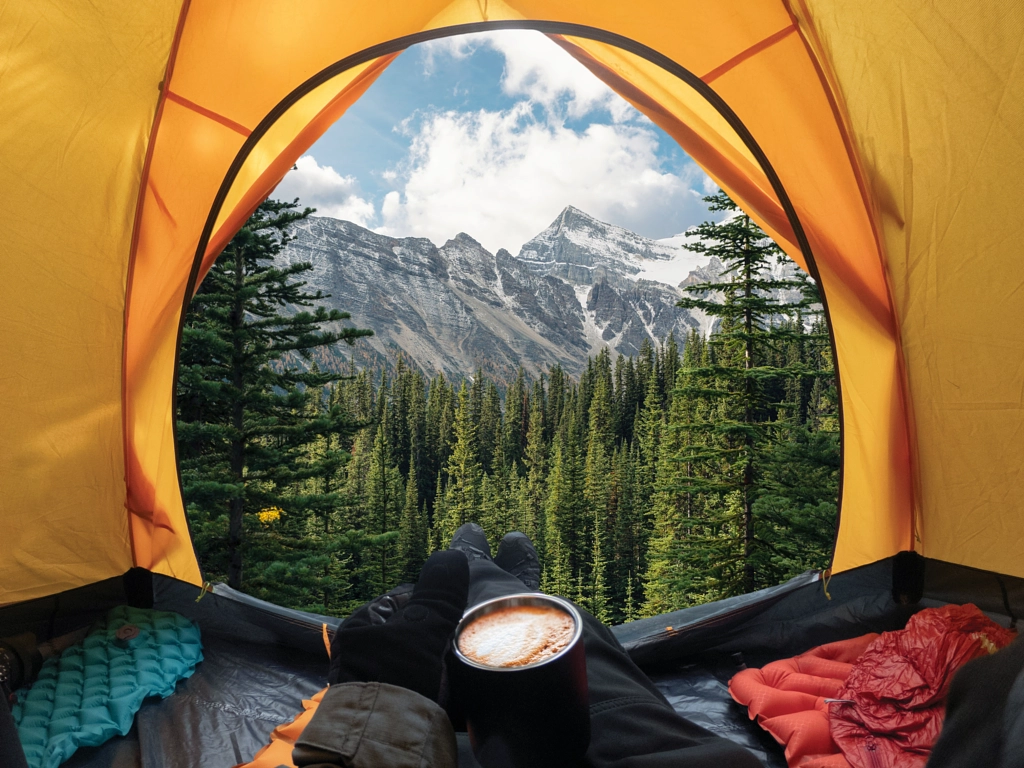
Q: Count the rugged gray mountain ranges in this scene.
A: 1